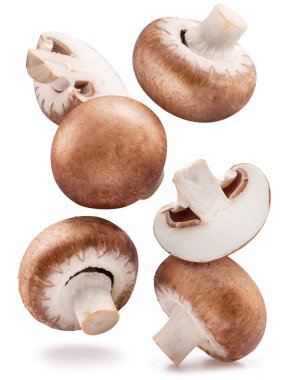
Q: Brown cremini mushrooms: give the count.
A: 6